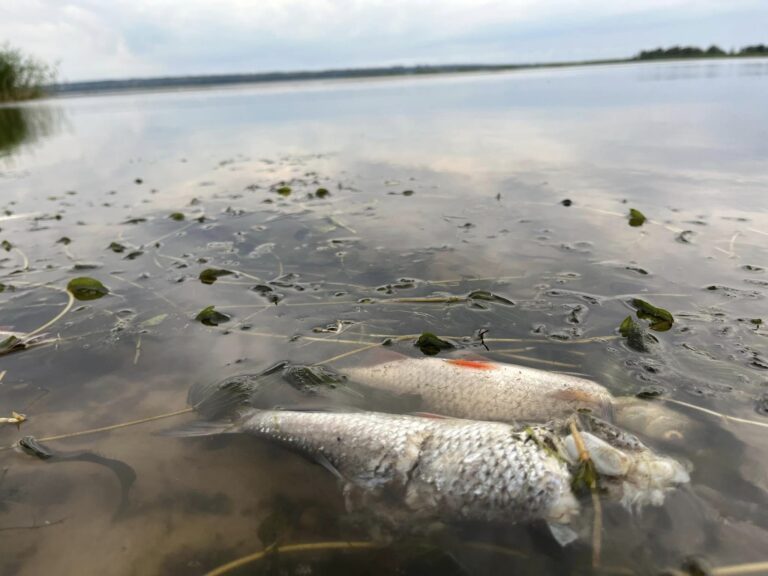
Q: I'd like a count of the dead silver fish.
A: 2